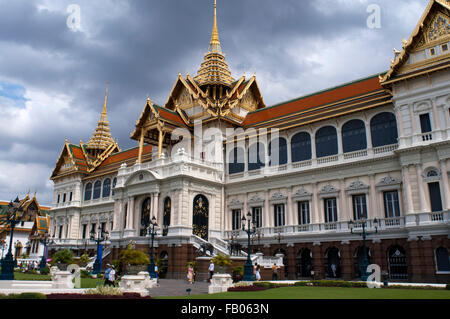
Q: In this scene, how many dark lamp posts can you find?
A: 6